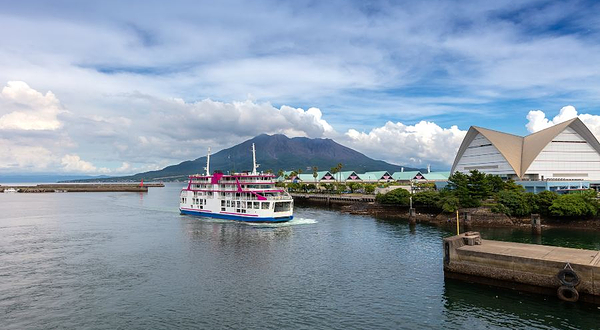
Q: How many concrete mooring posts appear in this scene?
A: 3